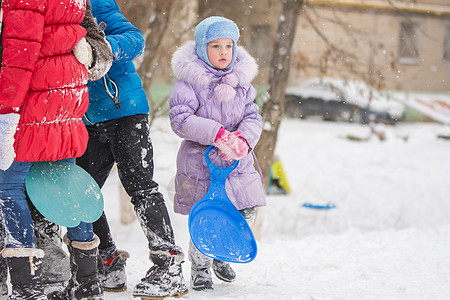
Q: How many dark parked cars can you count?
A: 1